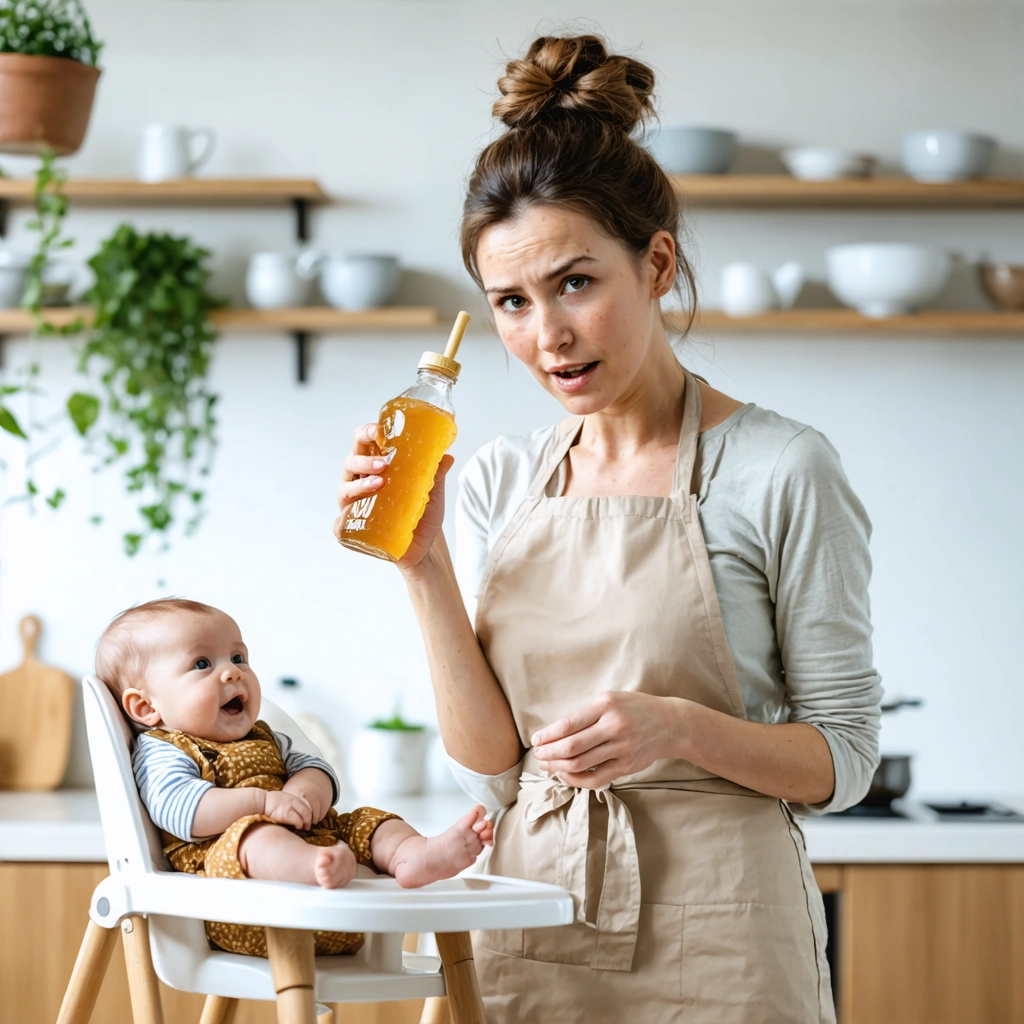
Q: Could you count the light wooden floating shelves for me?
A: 4